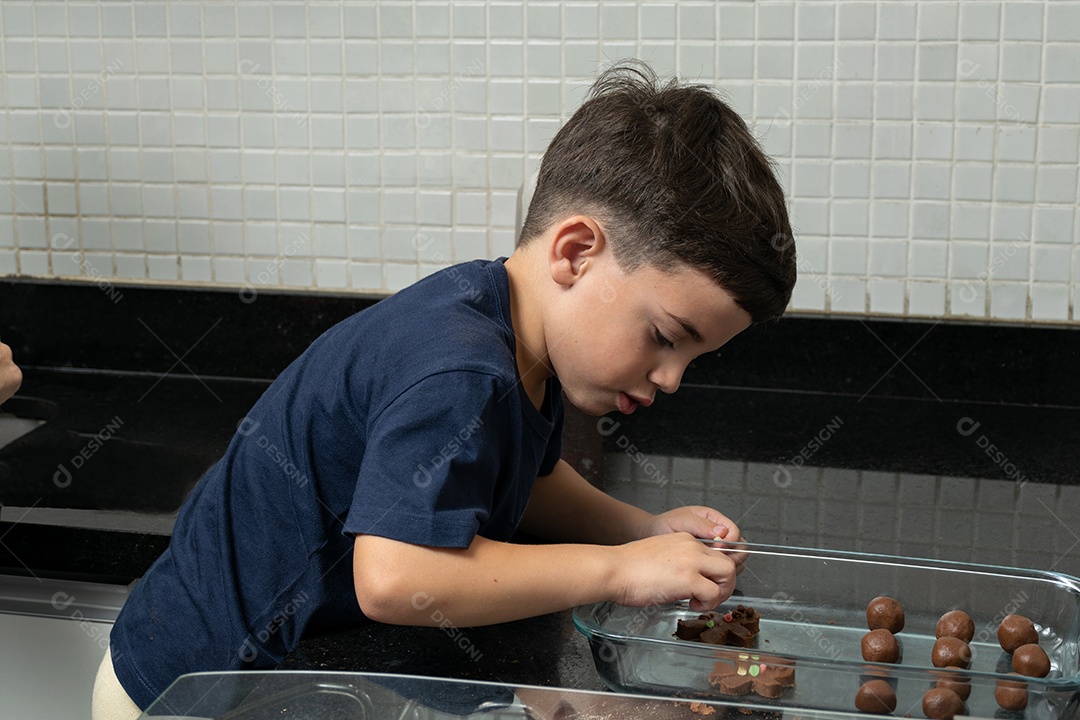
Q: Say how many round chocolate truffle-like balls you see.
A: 10